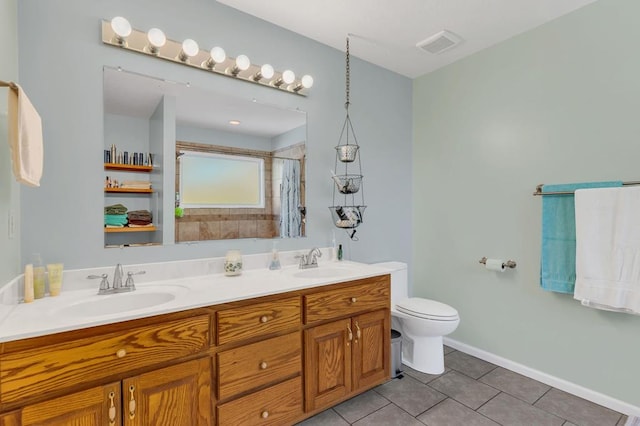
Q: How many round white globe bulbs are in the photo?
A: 8